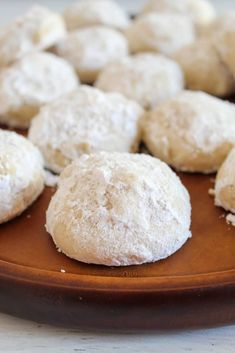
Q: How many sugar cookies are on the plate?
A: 14